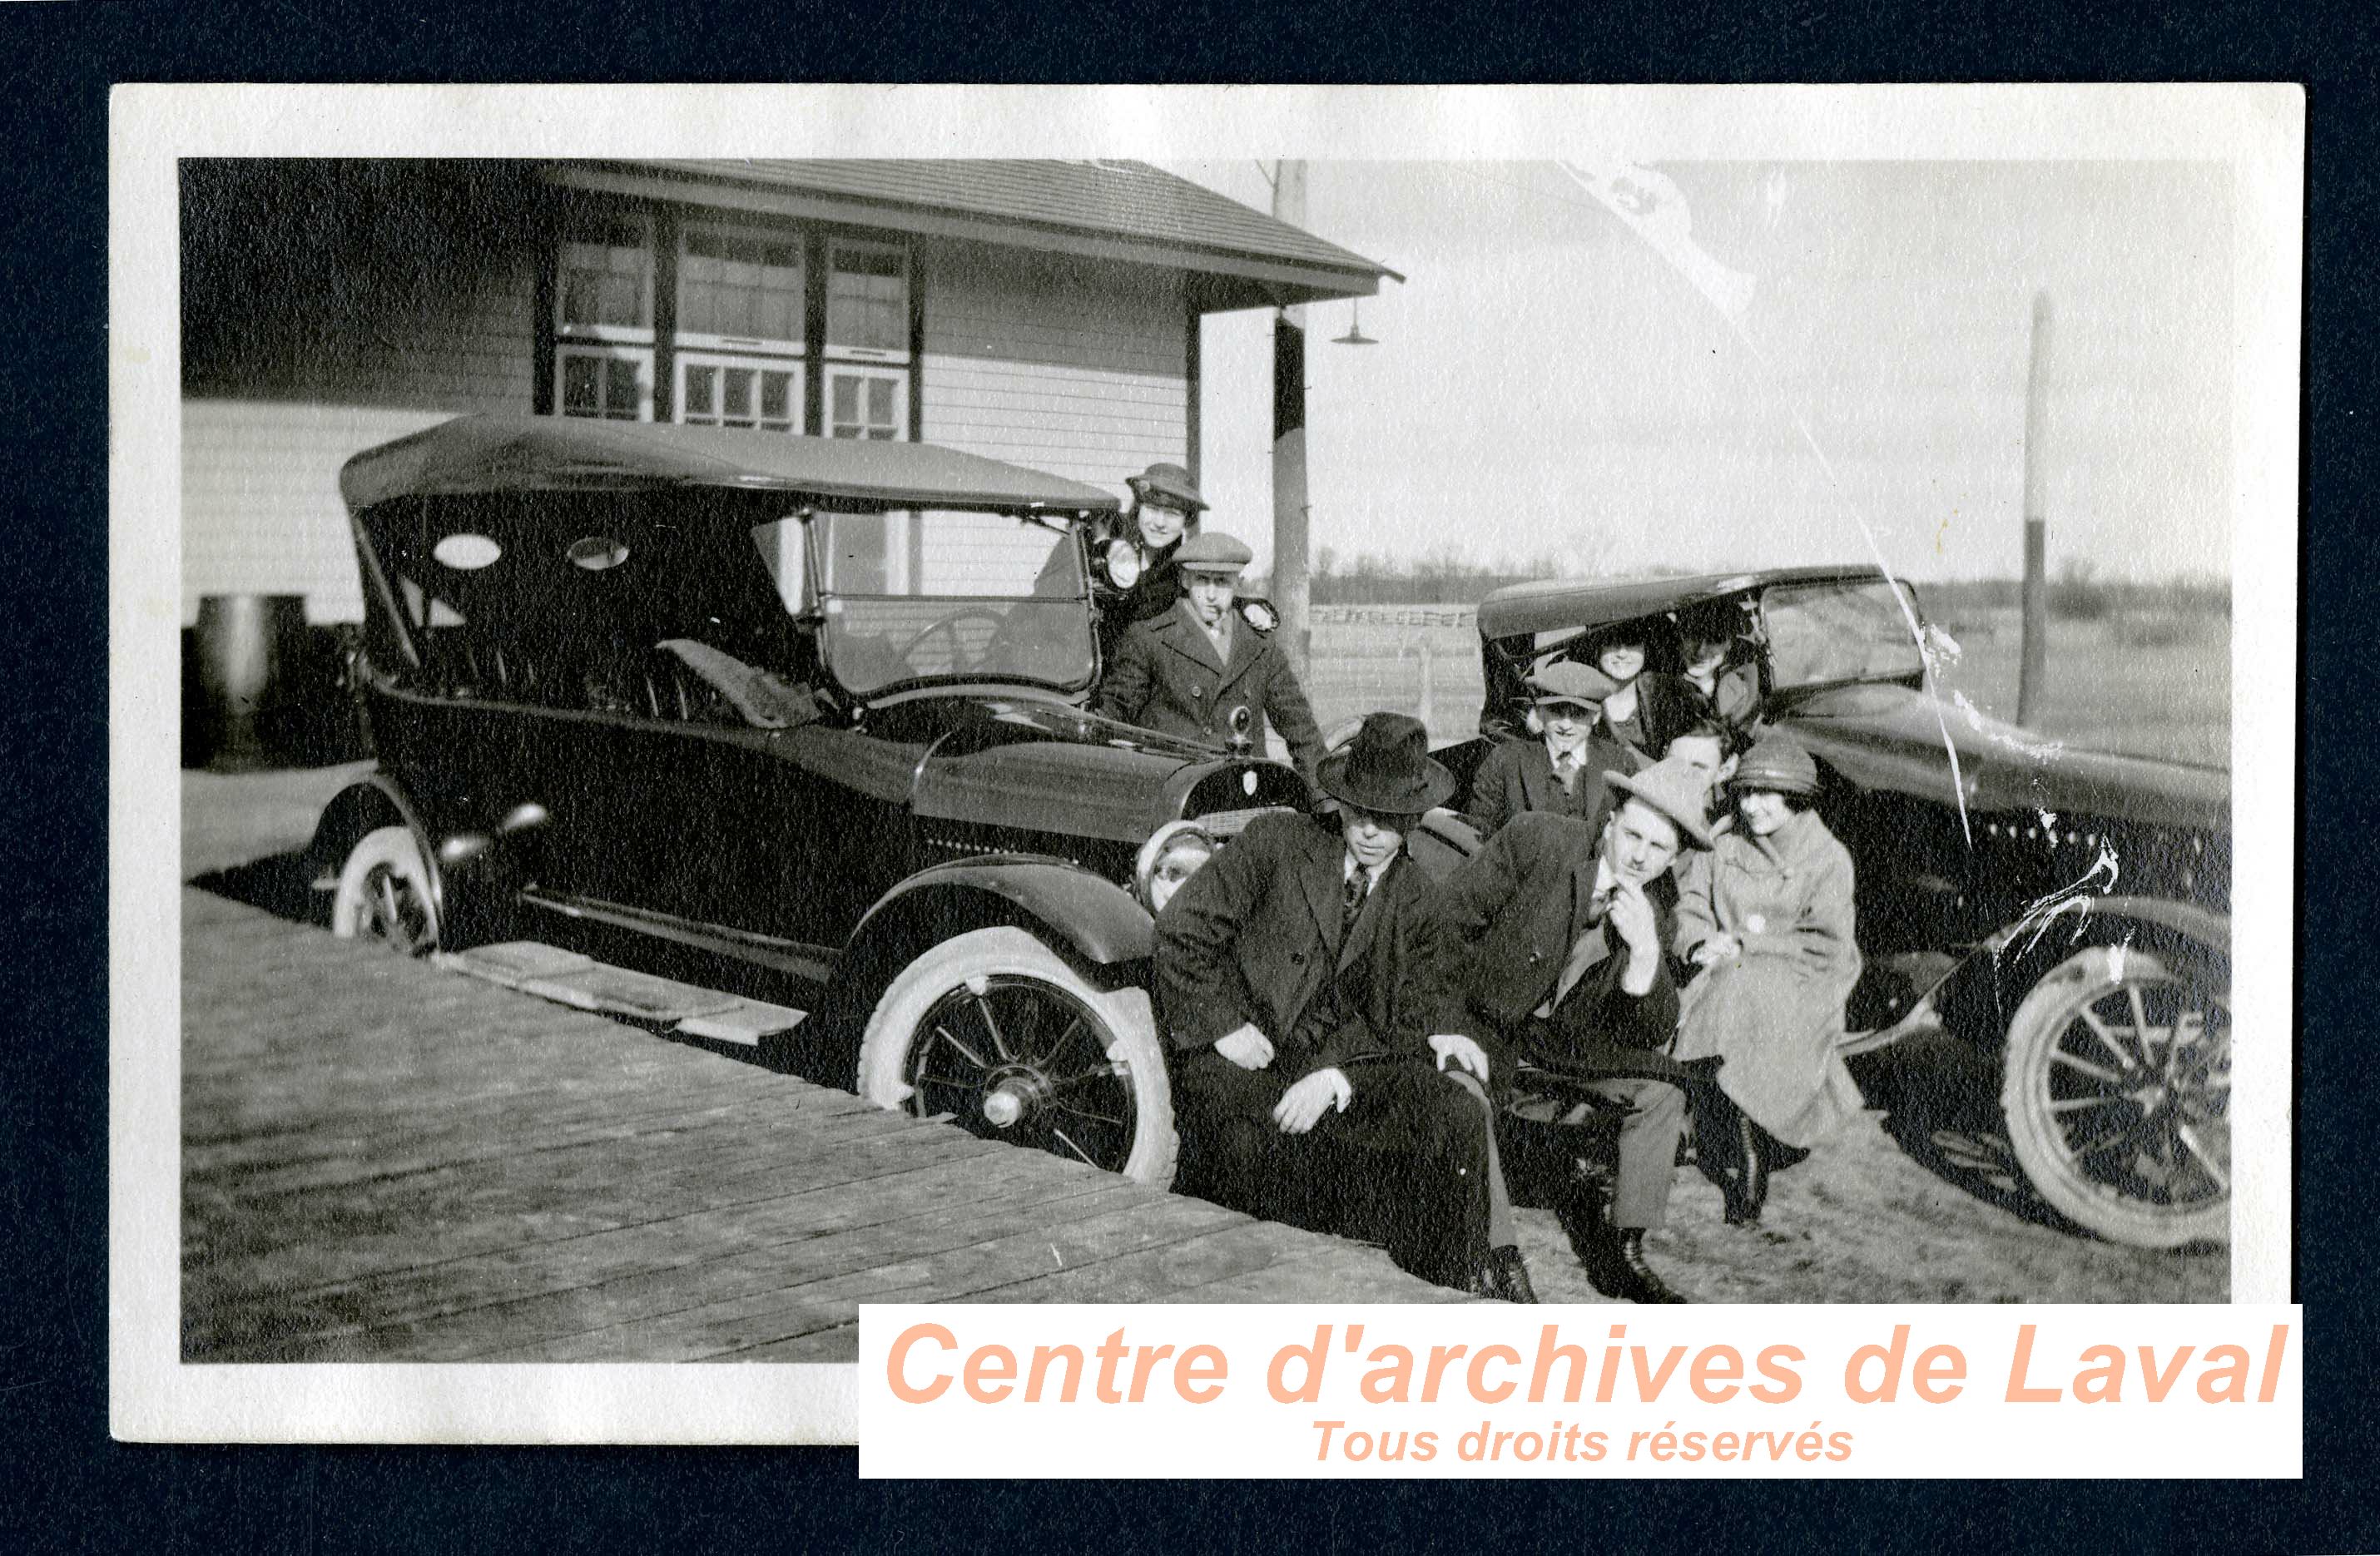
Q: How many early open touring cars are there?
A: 2